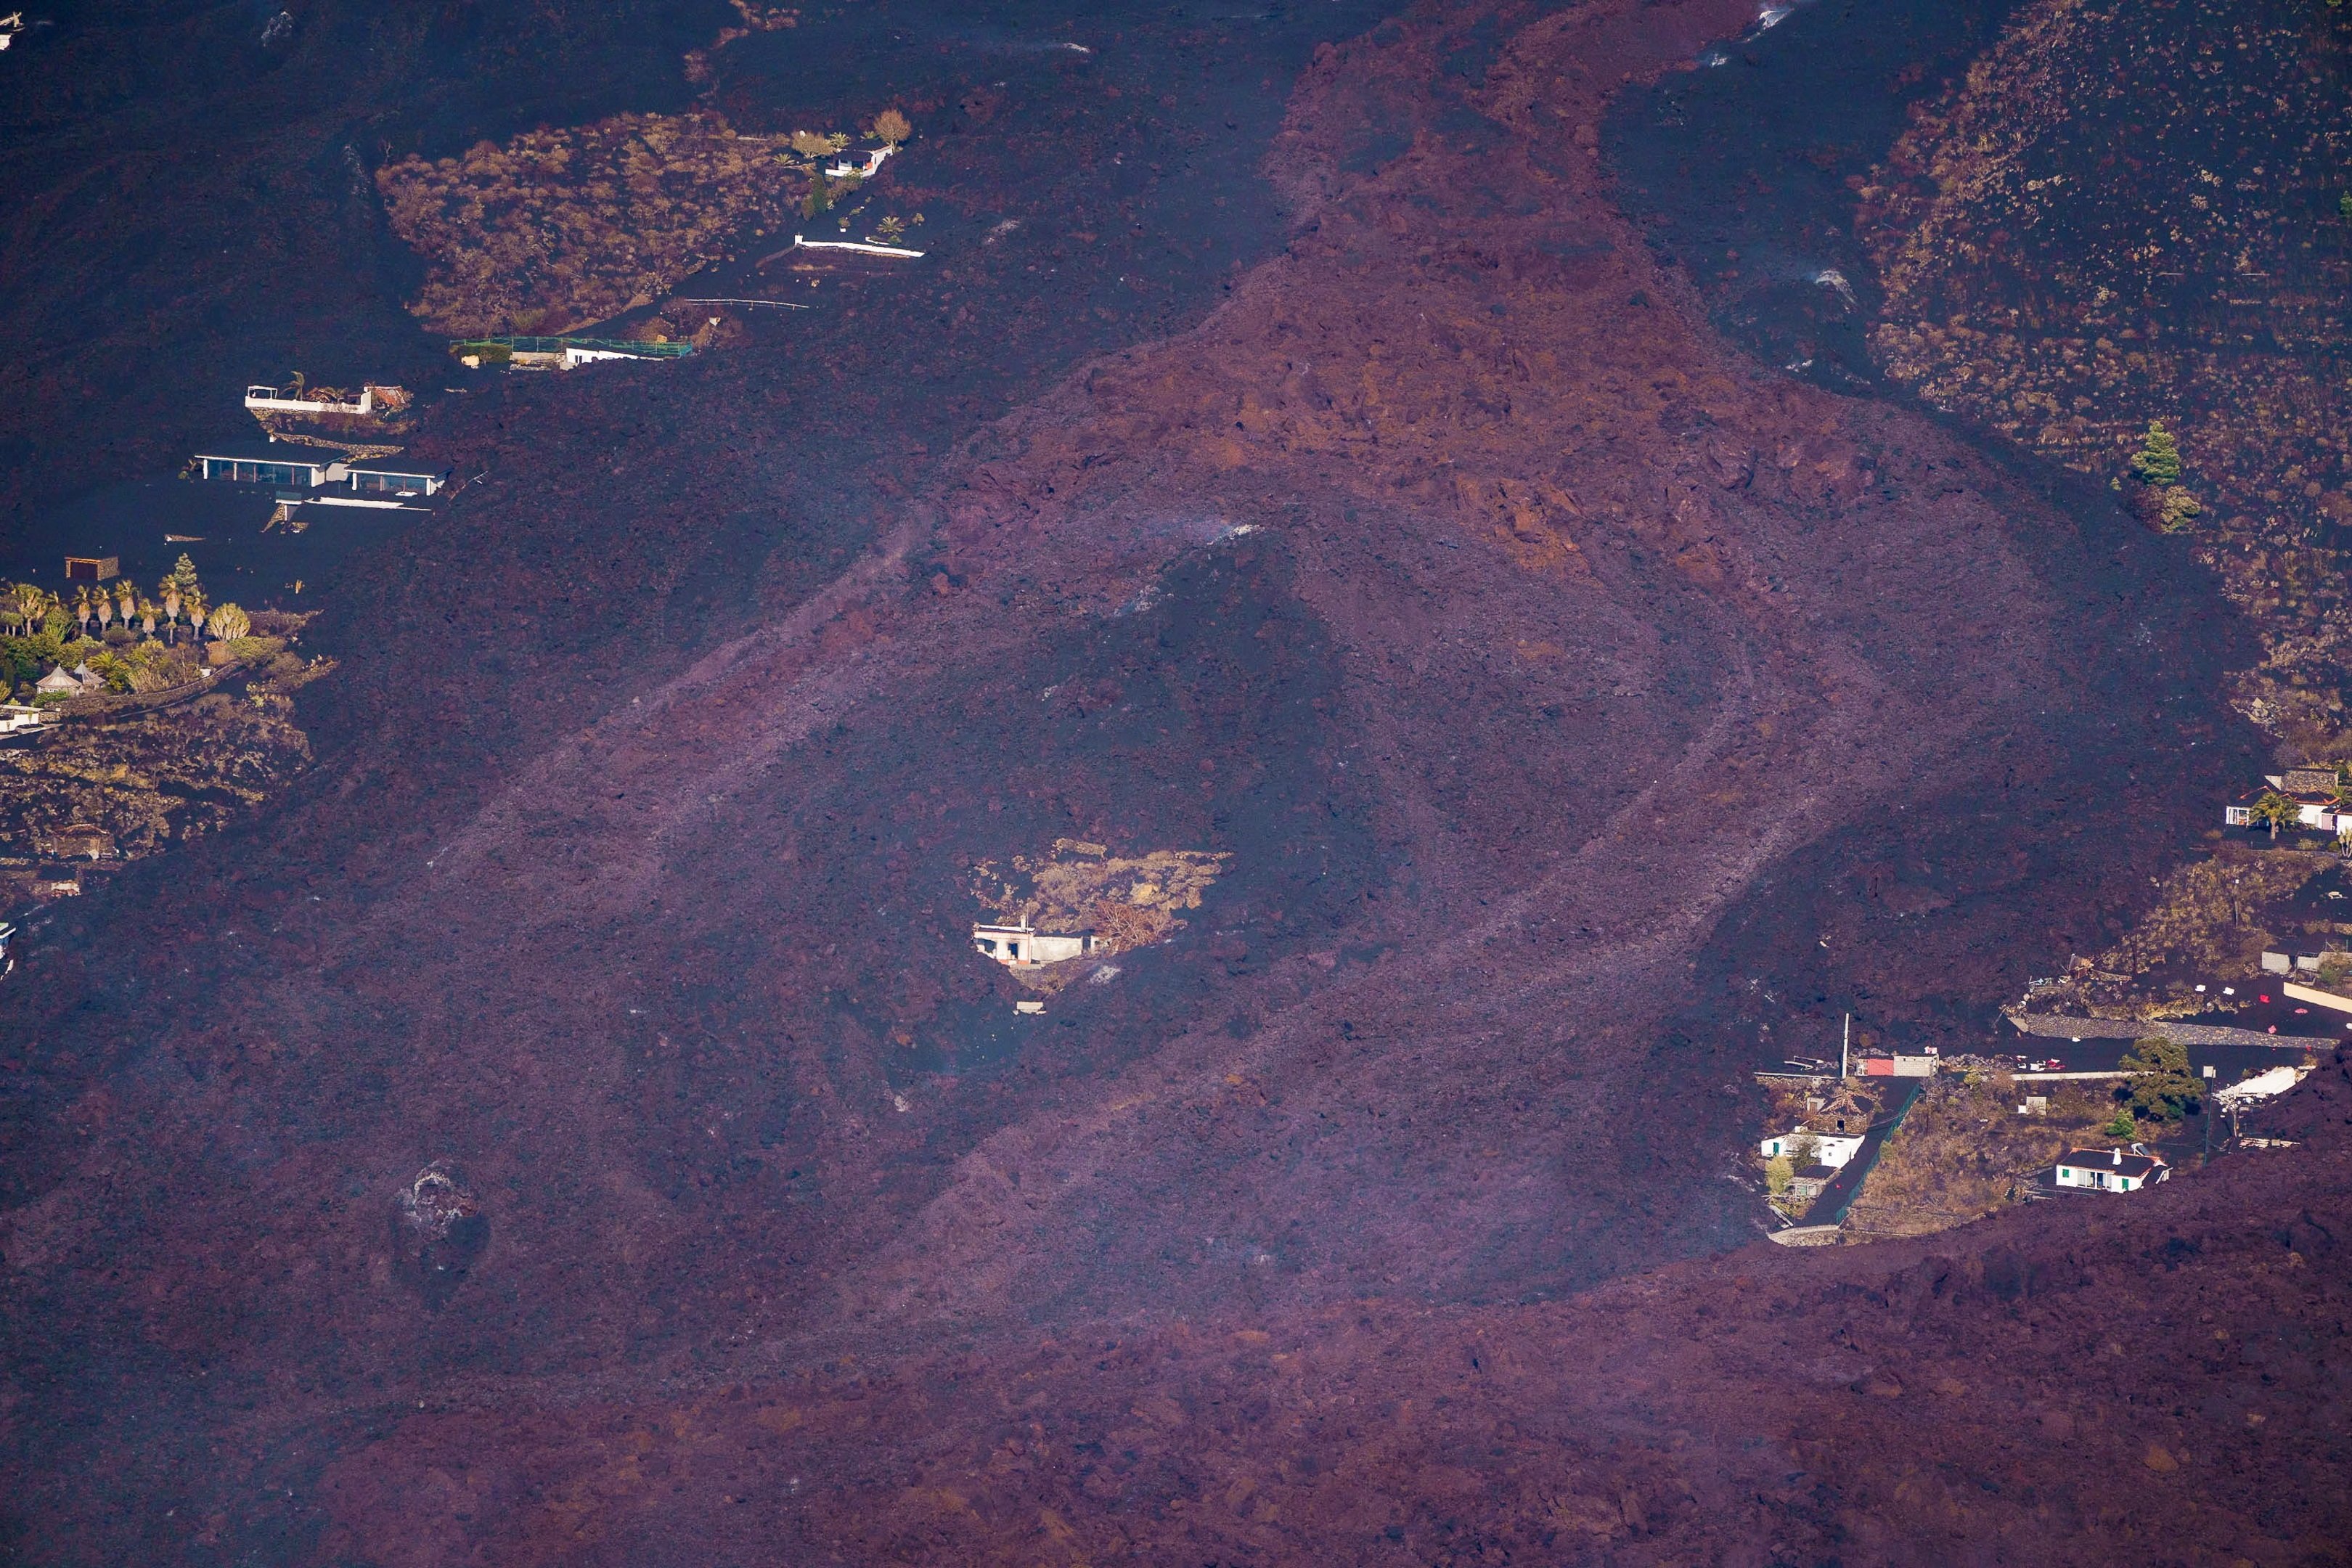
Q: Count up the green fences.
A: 2